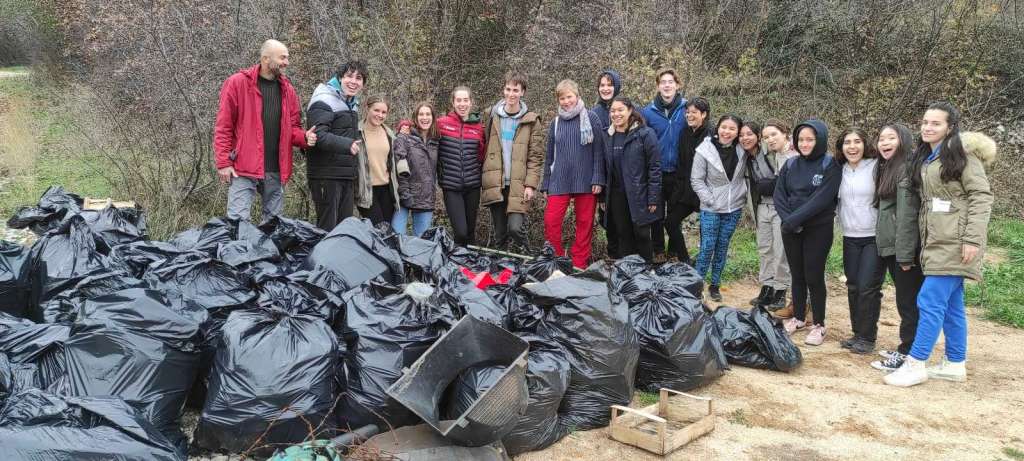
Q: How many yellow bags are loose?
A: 0